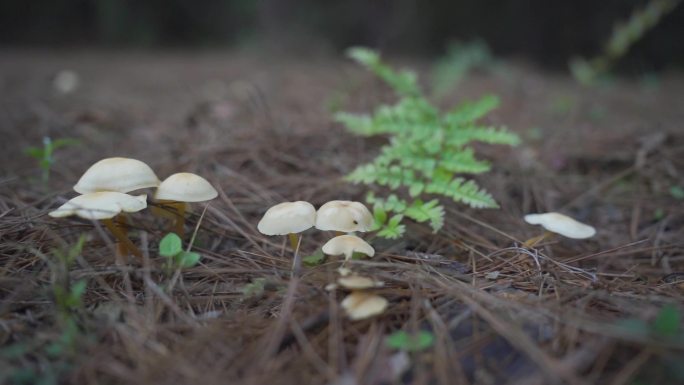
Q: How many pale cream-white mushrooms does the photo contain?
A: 9